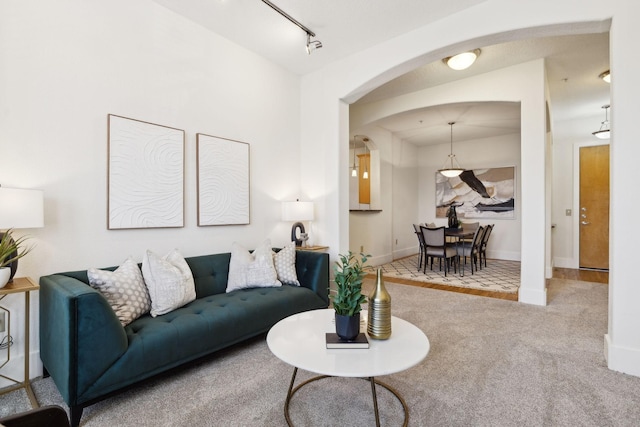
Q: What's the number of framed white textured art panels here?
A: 2